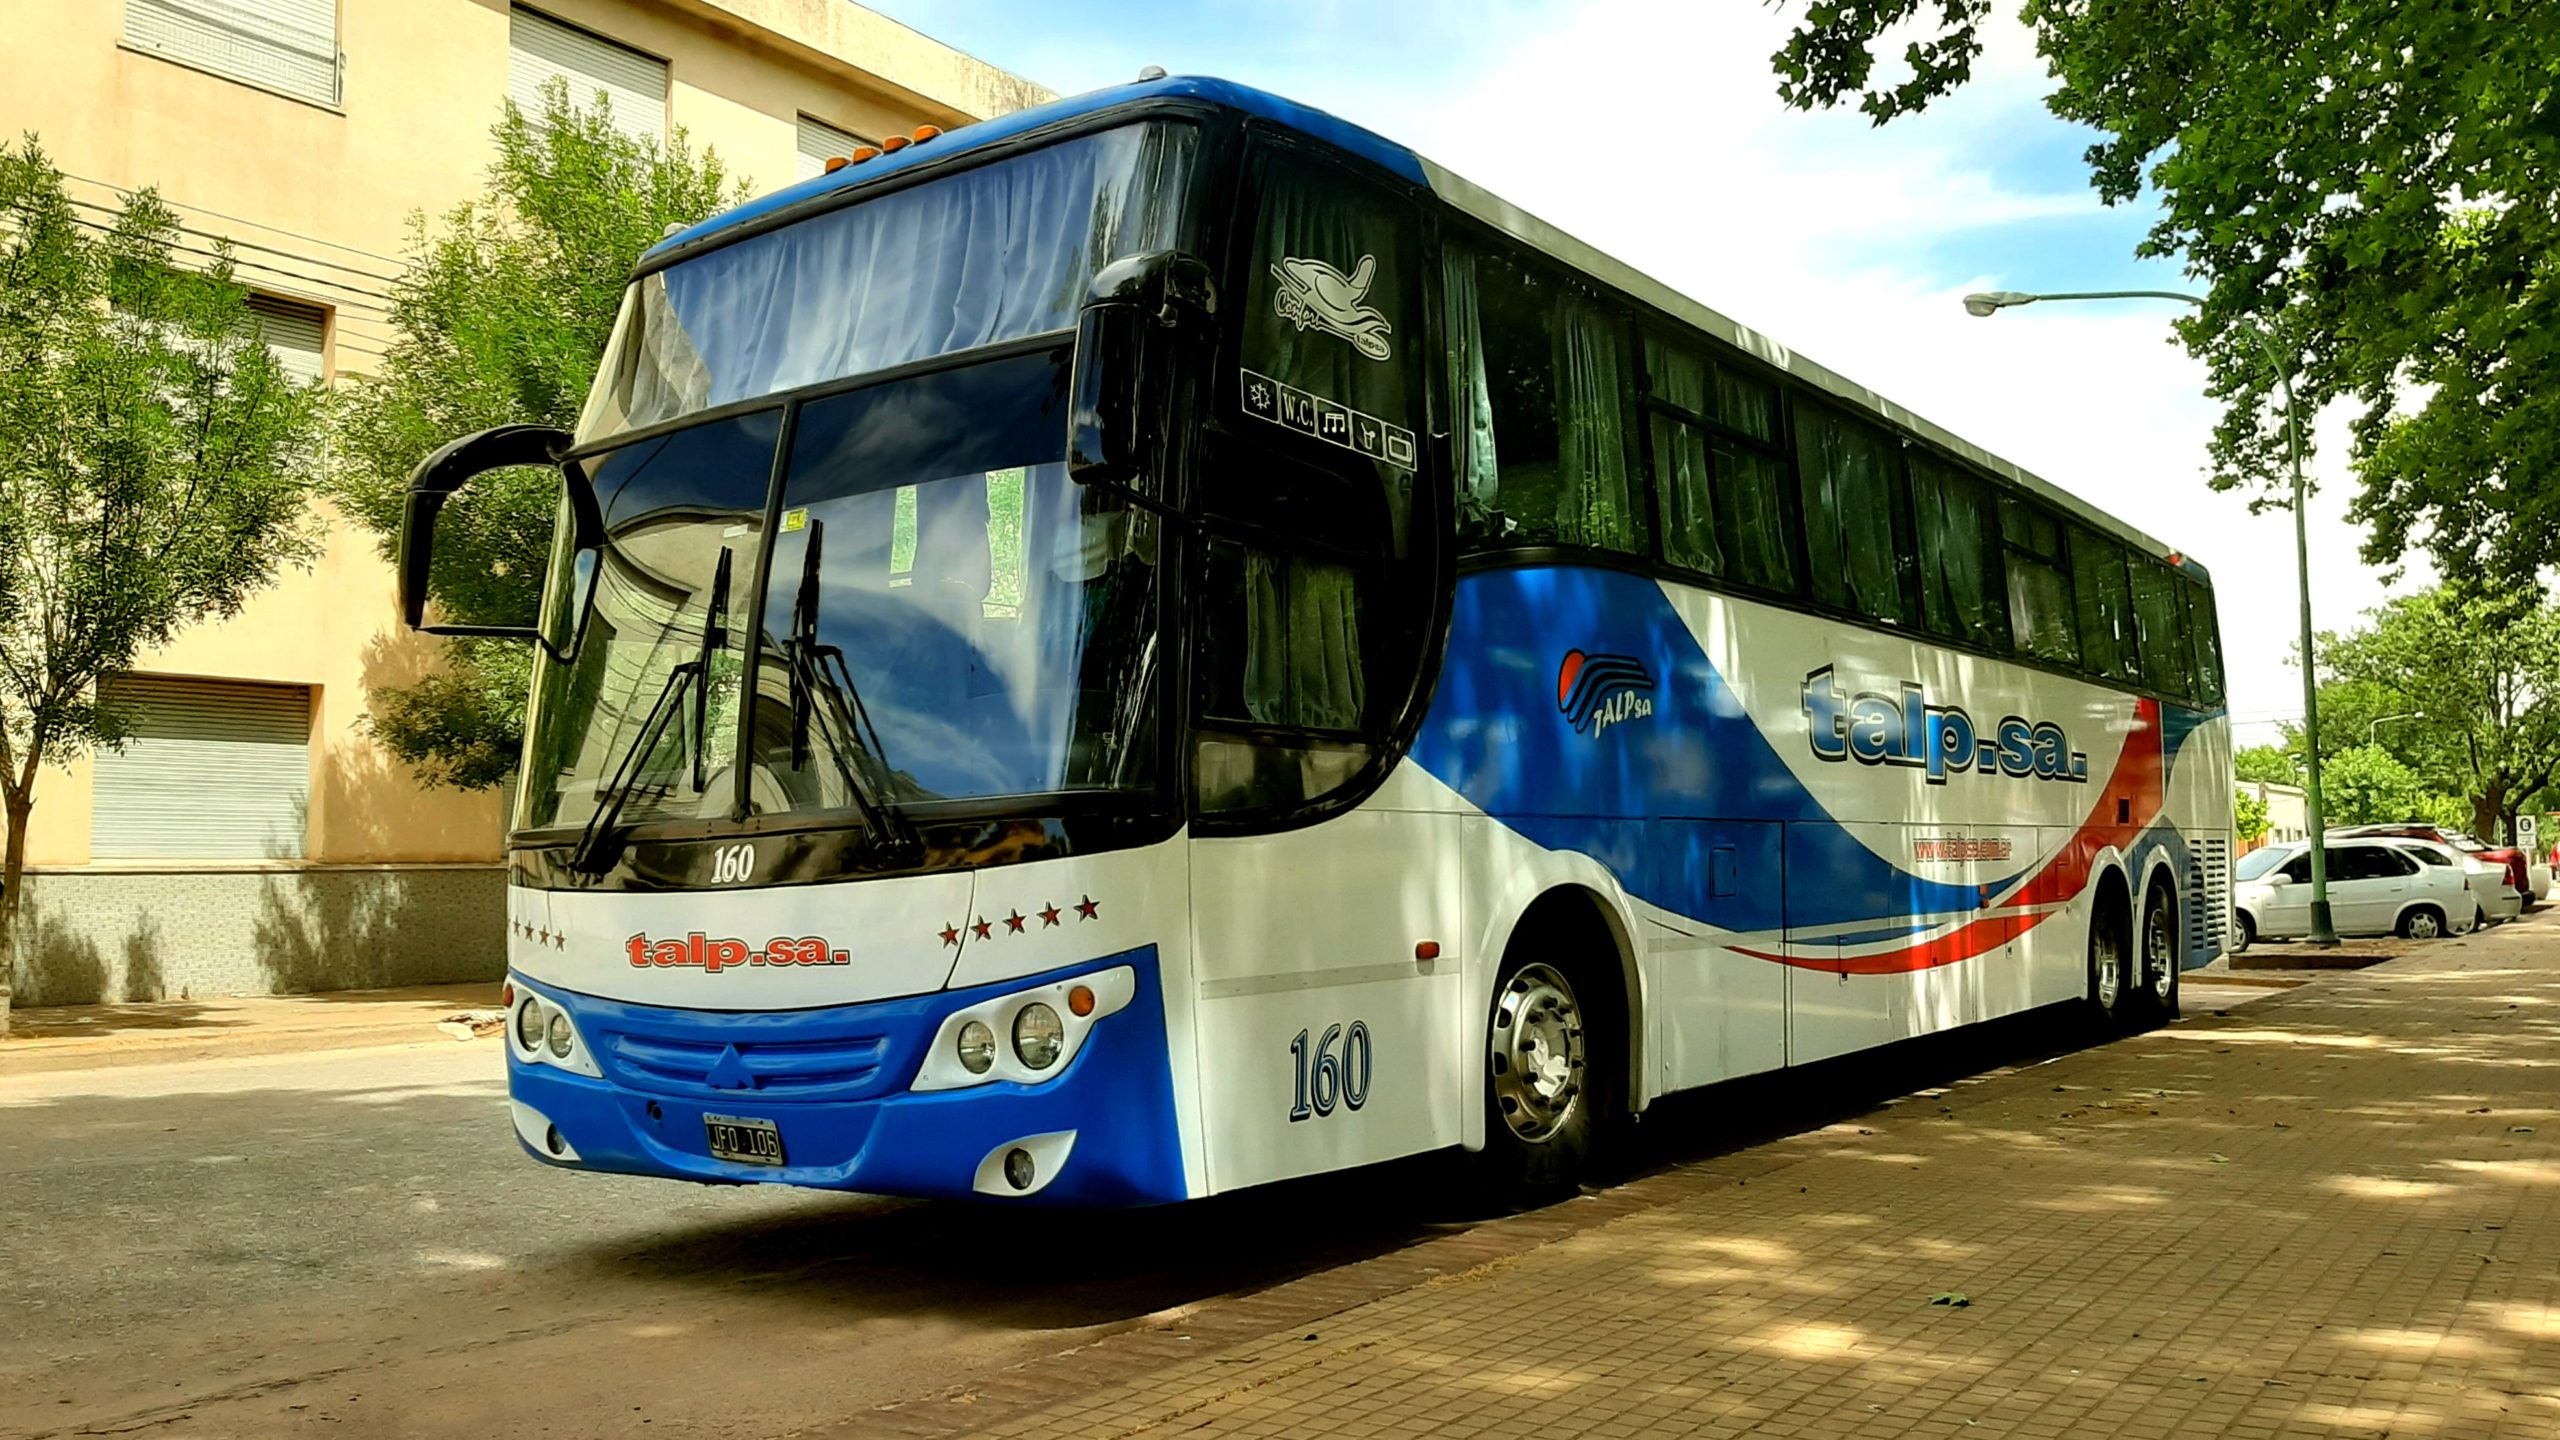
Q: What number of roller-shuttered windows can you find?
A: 5